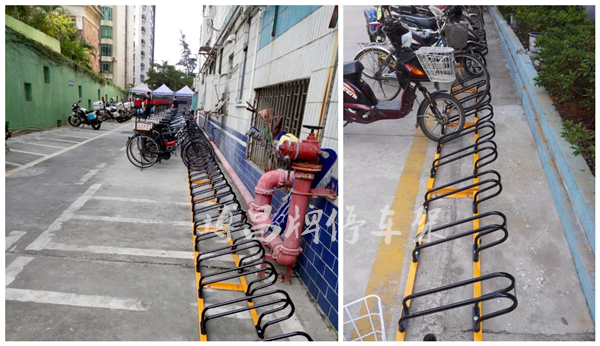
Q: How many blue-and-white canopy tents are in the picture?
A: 3